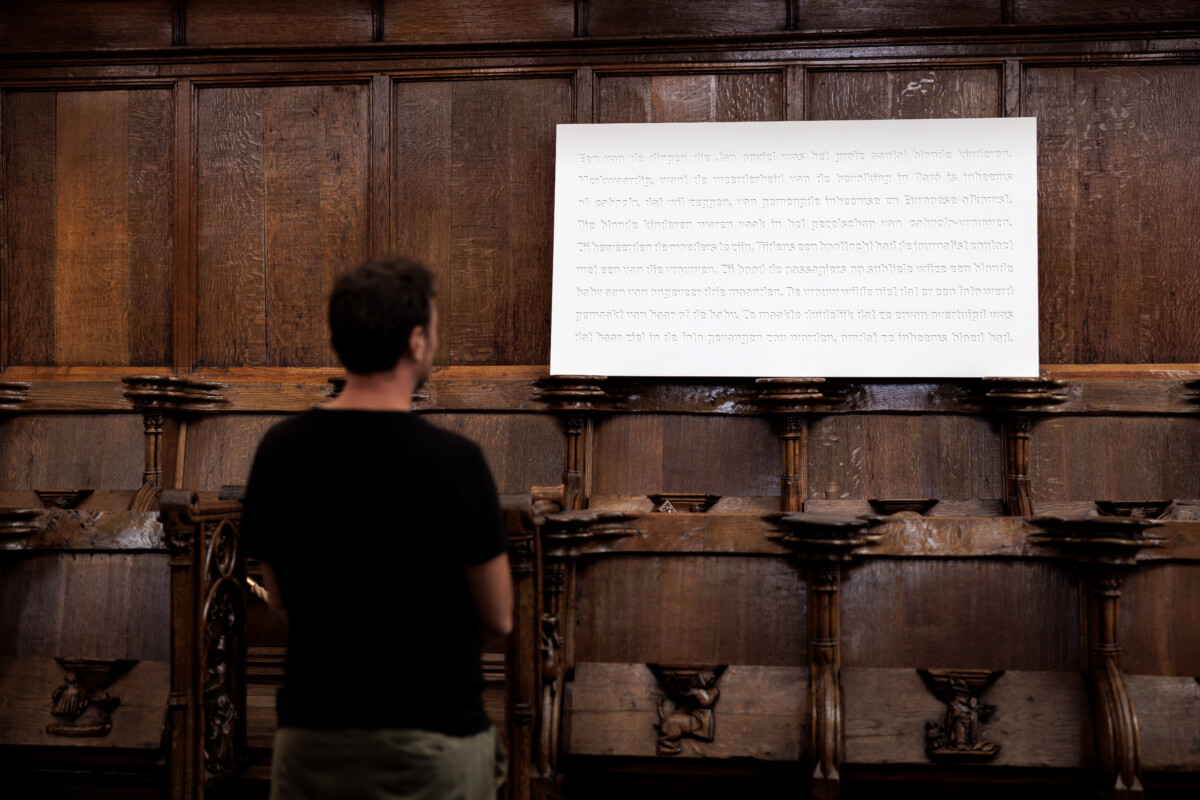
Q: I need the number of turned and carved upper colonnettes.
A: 4